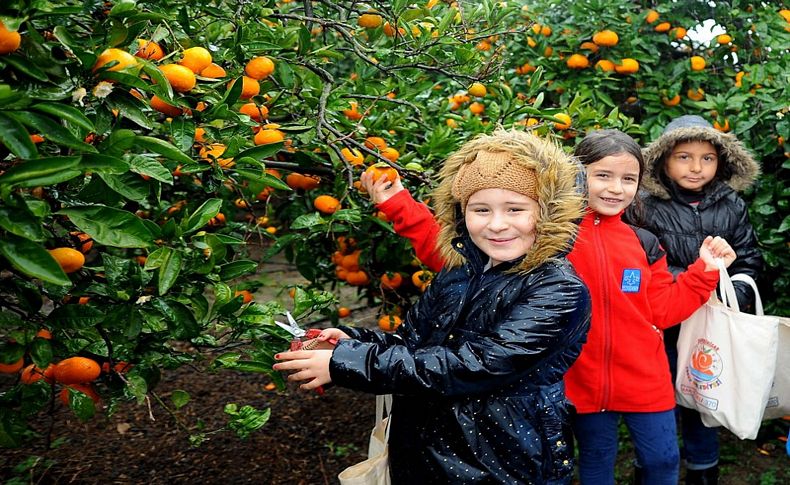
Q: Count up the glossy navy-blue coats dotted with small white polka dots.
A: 1